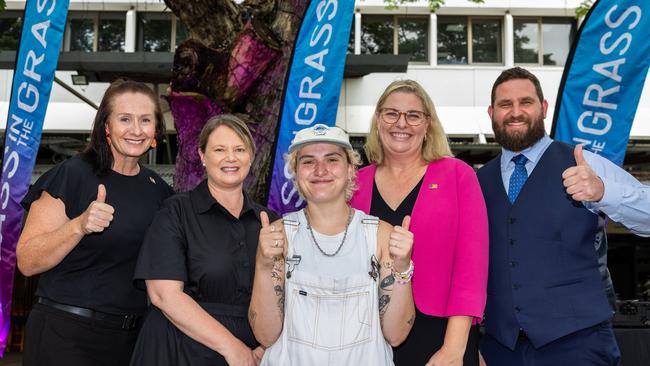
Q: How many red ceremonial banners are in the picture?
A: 0